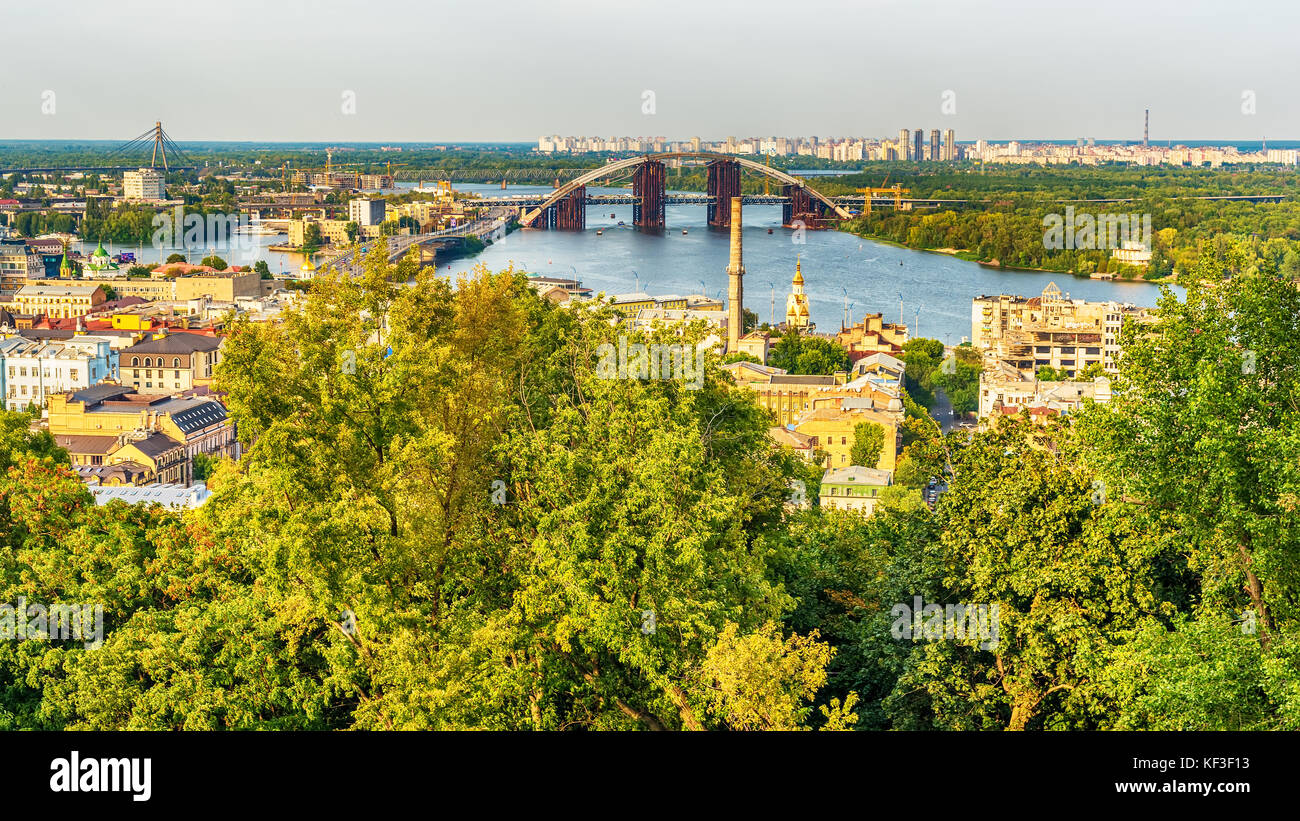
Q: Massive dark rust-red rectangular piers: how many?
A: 4